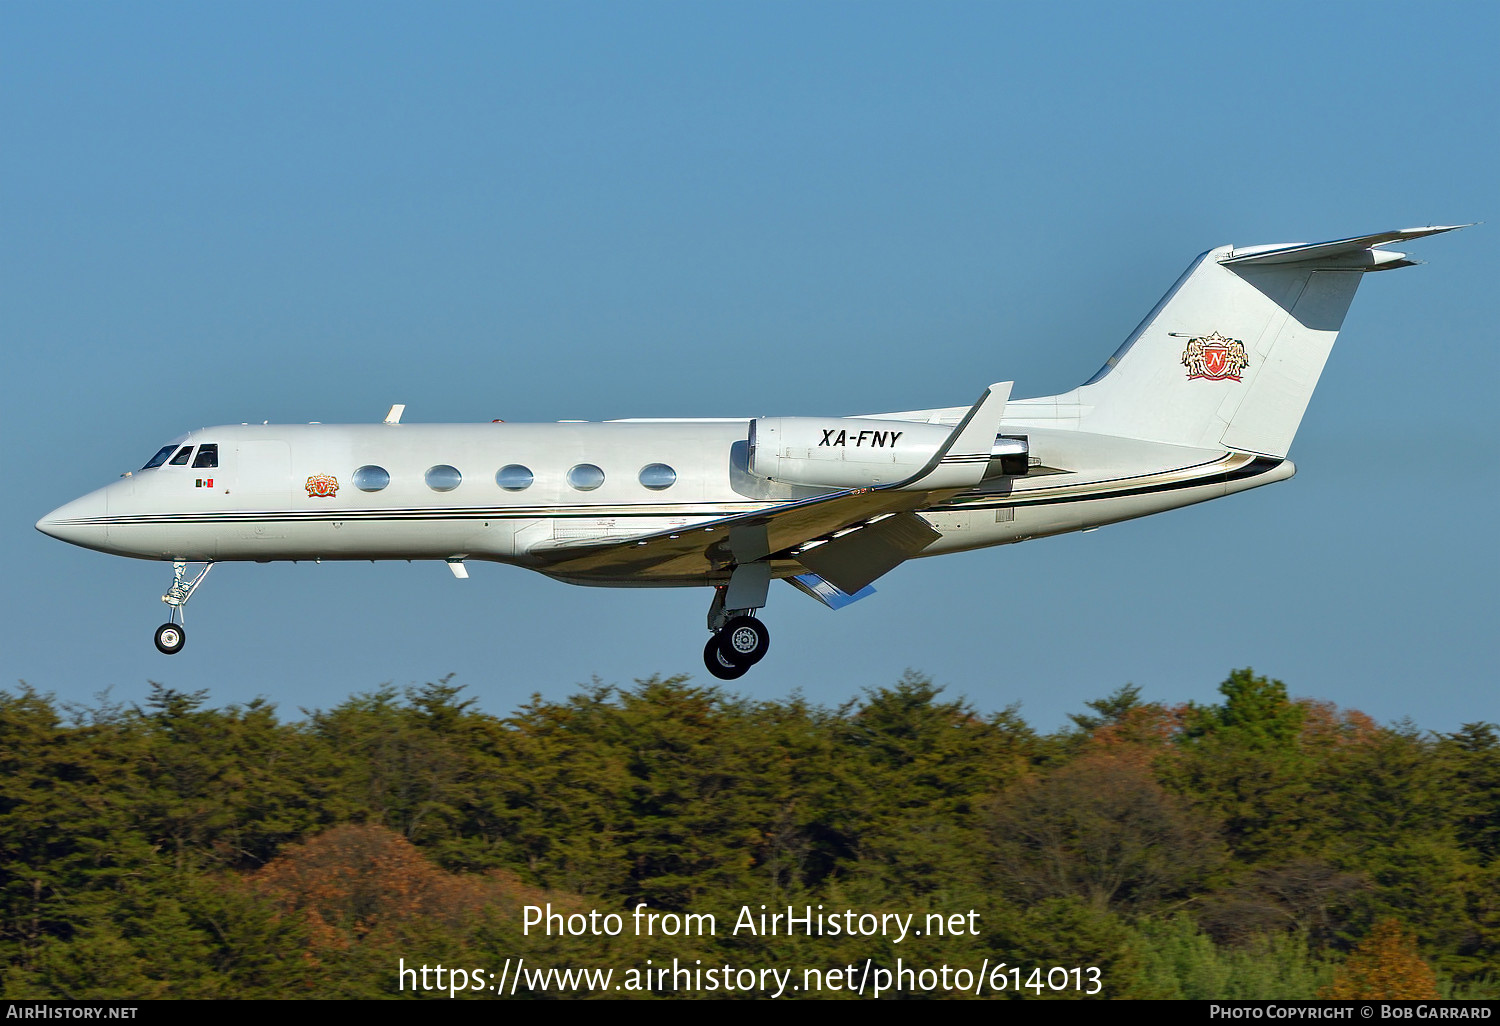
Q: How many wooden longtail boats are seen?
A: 0